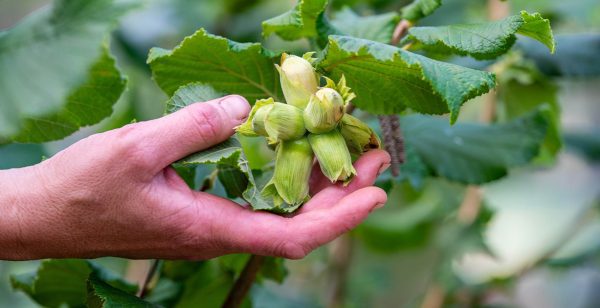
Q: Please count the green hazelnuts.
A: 6